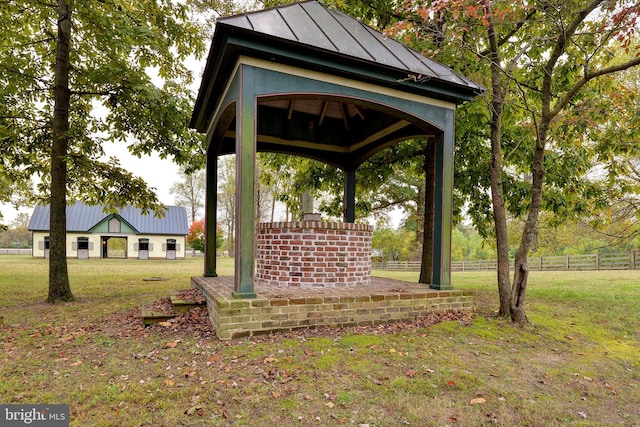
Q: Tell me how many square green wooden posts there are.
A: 4